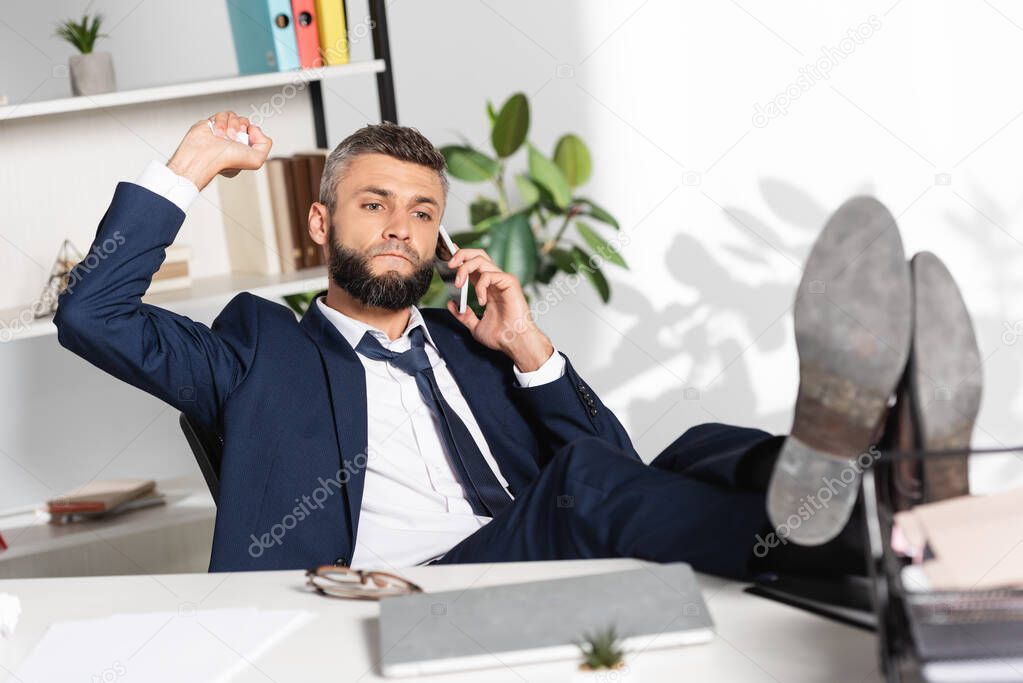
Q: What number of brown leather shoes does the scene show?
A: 2